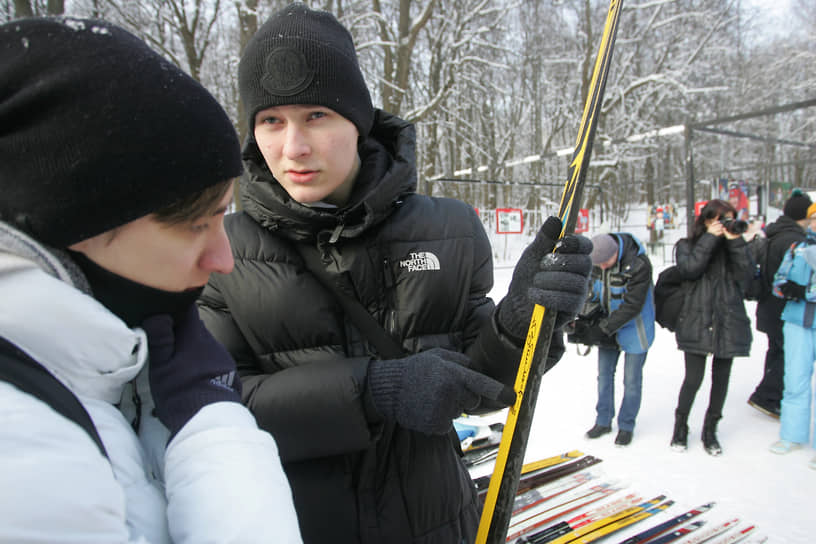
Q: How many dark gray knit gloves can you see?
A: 2